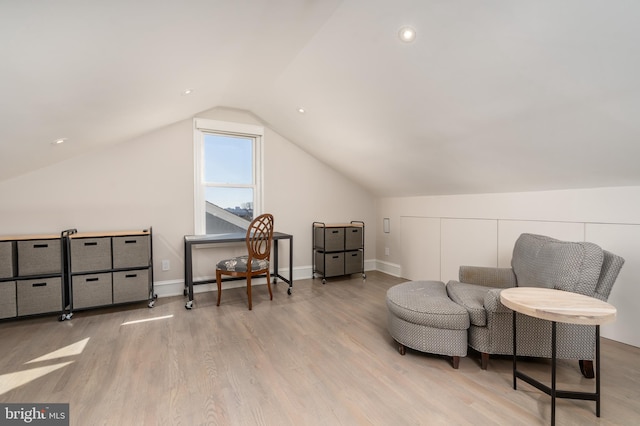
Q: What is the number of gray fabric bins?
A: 12